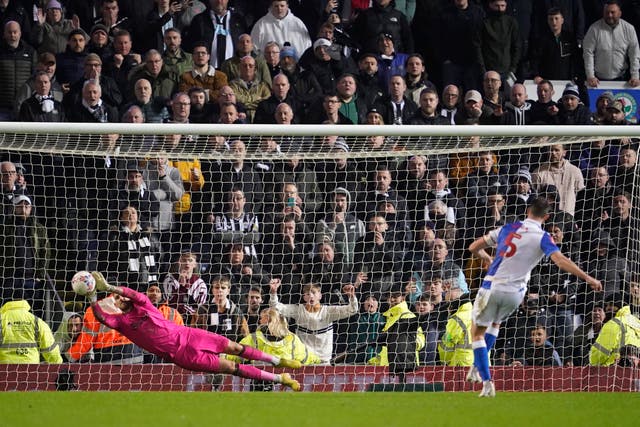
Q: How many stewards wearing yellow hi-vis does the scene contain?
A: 5